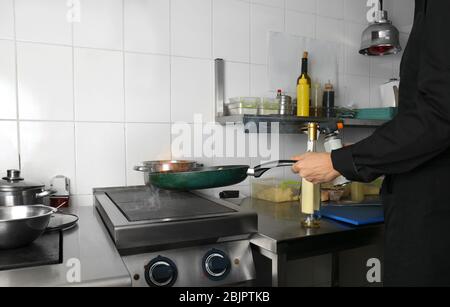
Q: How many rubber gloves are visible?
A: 0